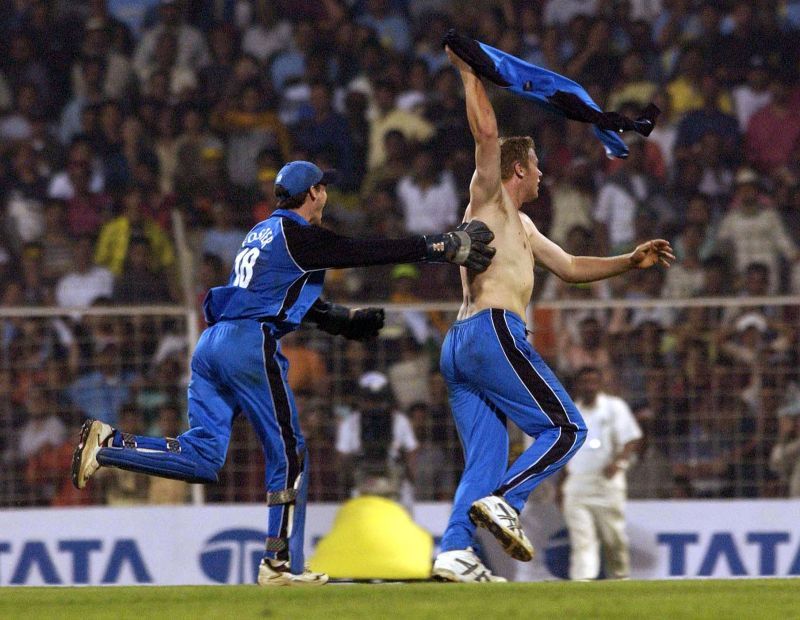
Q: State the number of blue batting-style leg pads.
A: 2